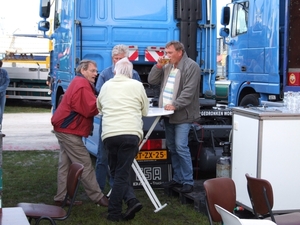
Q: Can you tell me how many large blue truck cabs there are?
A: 2